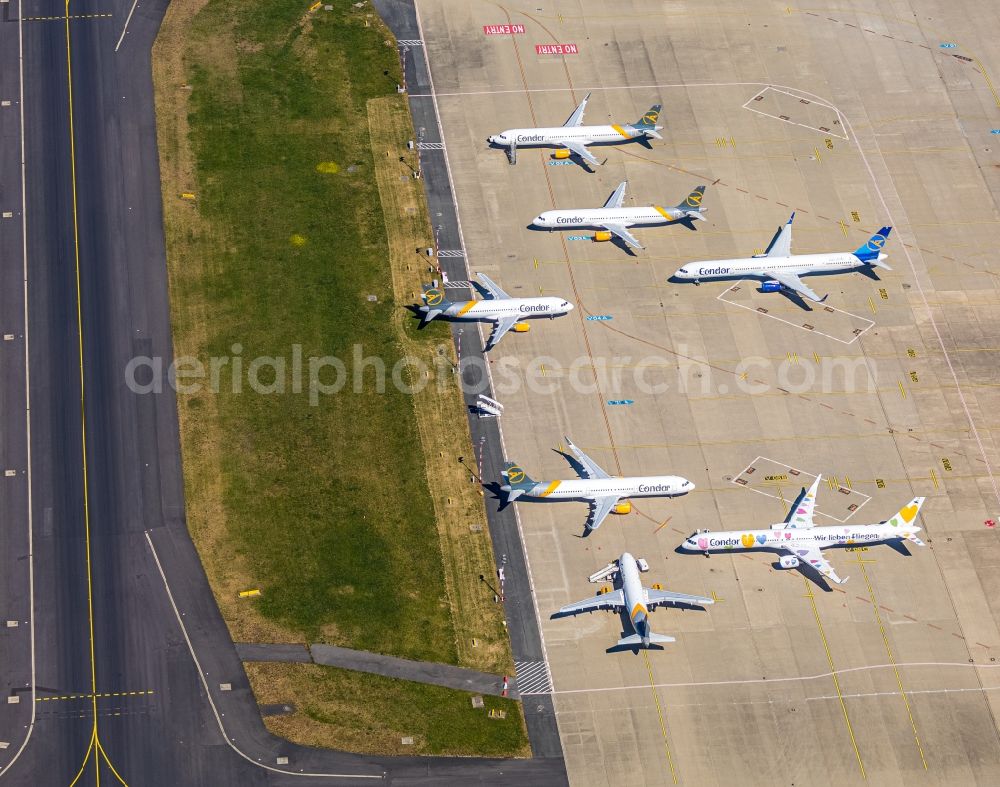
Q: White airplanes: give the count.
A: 7